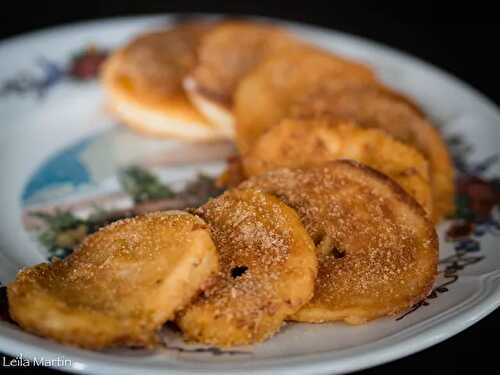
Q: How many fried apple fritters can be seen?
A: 8